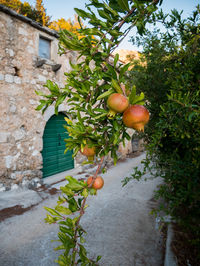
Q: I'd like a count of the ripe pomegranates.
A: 4